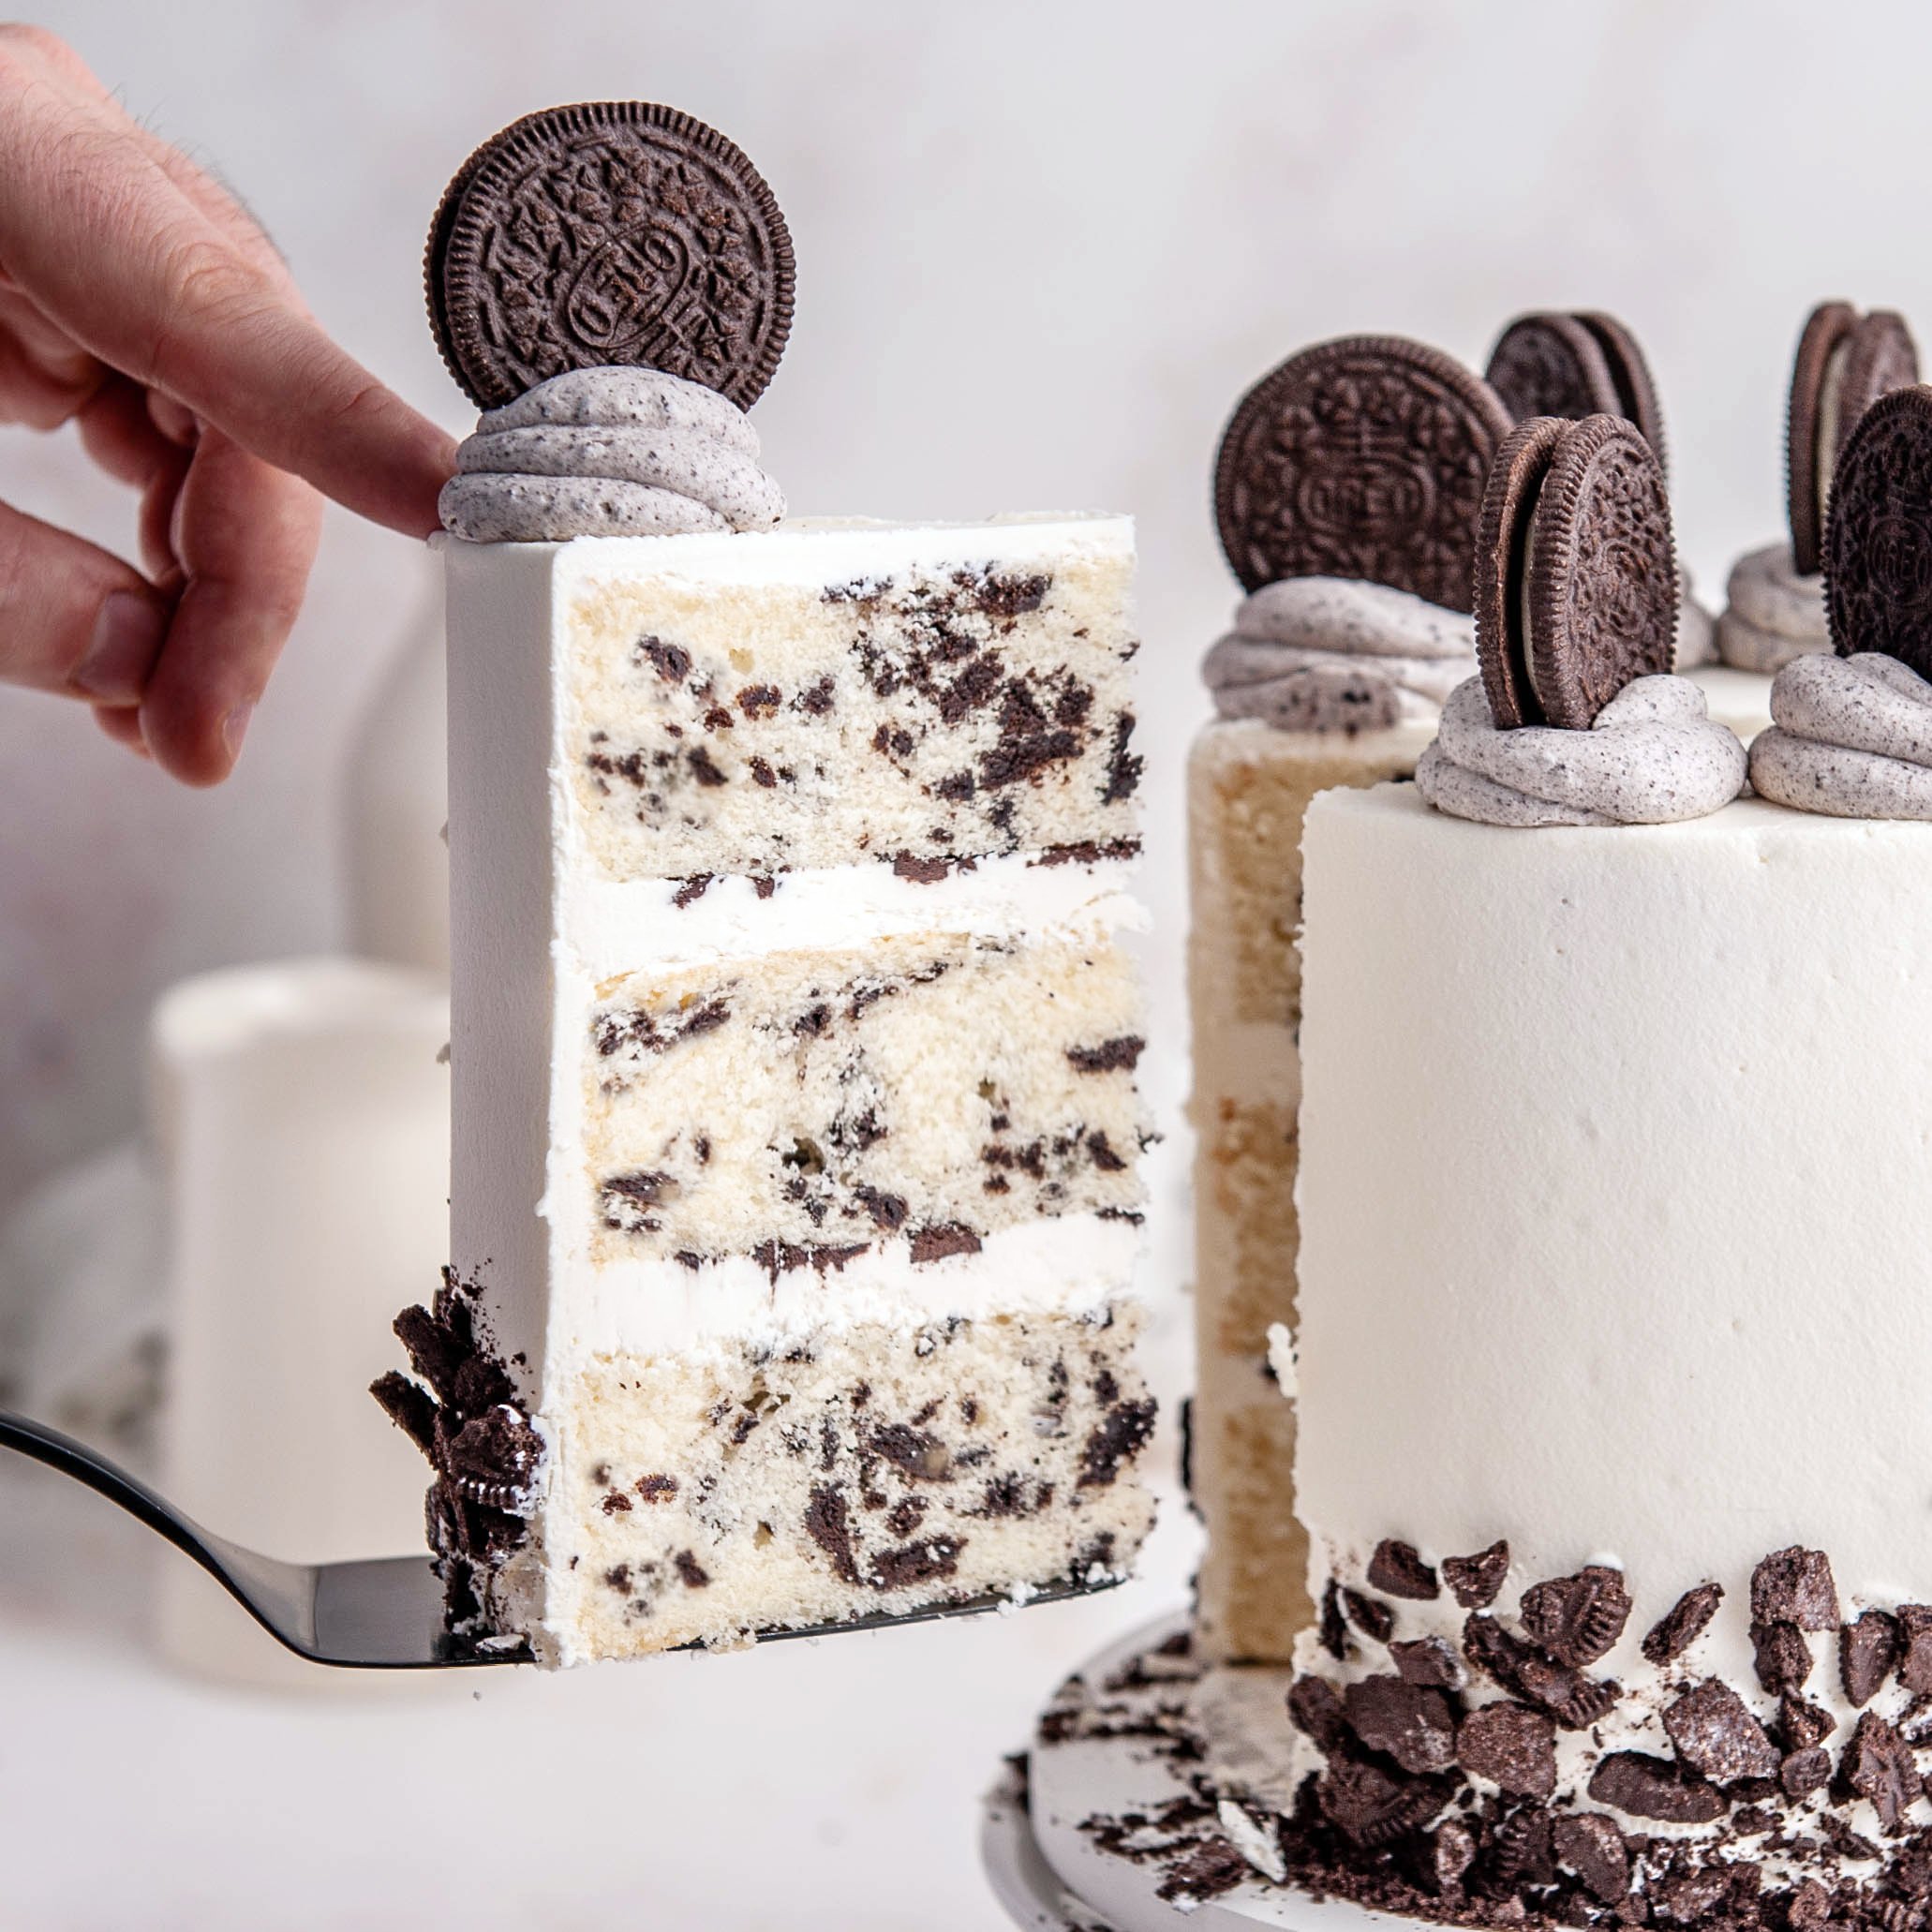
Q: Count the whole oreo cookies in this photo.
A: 6